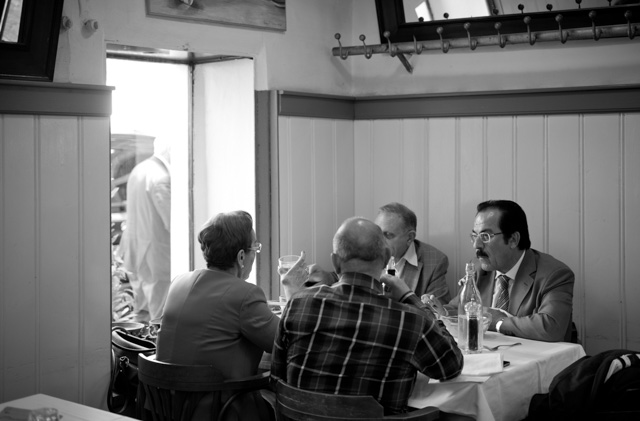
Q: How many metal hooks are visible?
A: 11